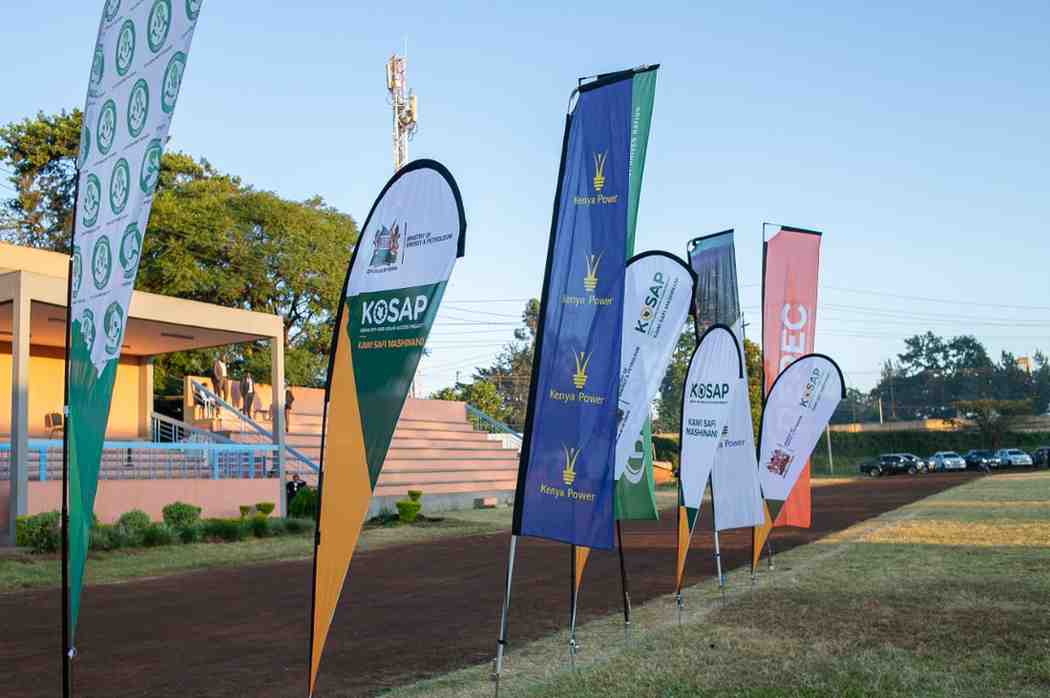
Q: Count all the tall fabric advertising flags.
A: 9